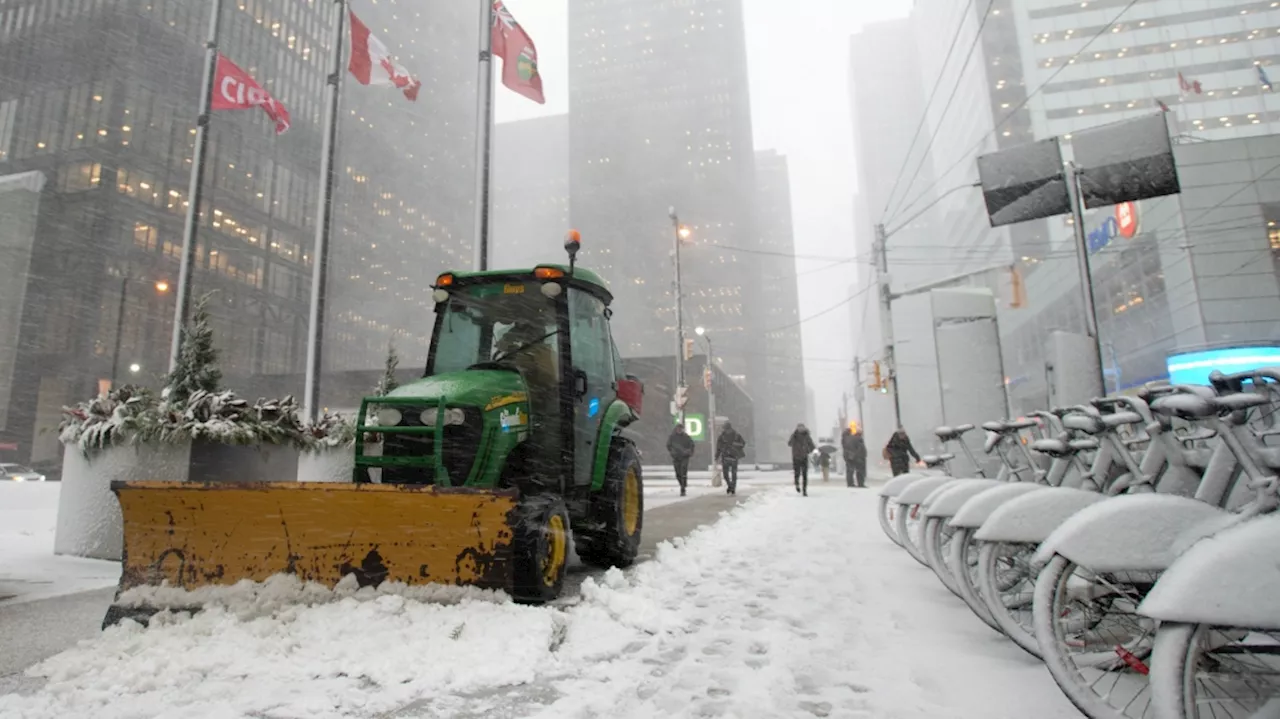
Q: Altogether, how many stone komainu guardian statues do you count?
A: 0